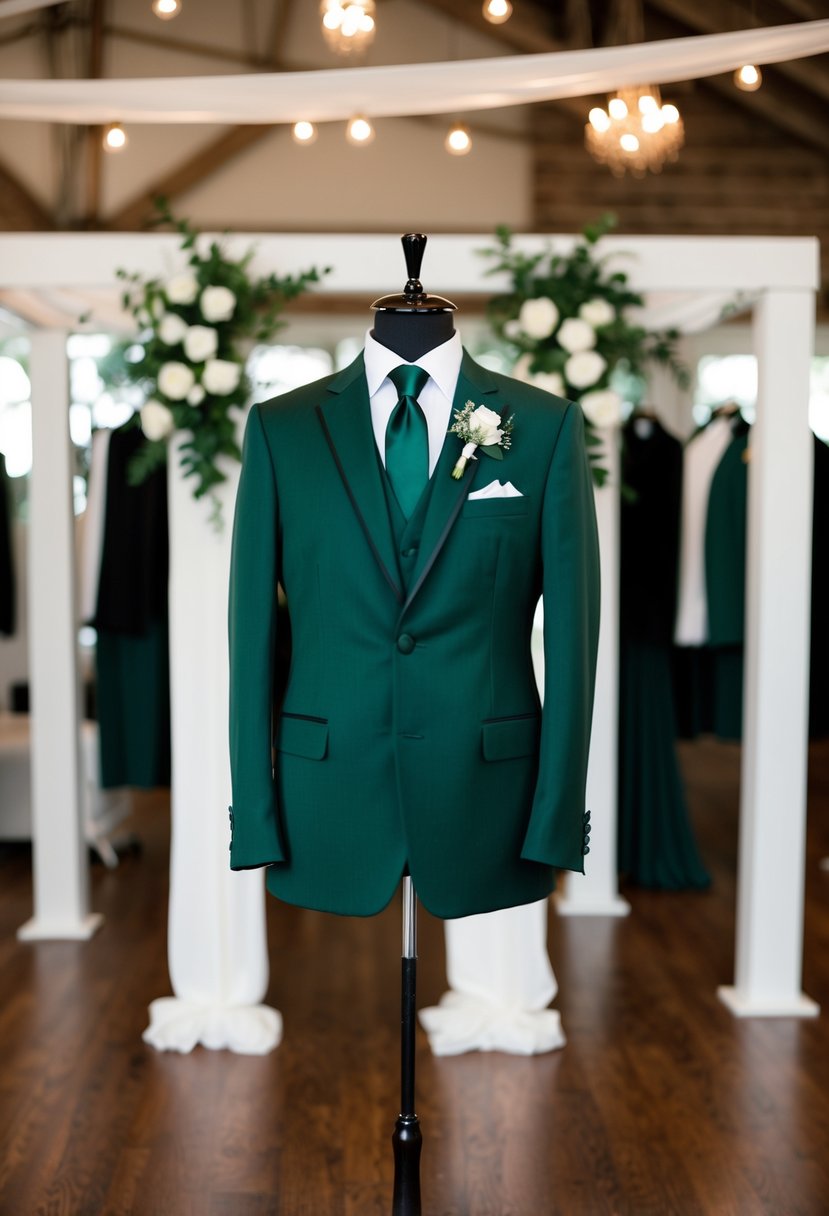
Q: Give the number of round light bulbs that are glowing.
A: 7